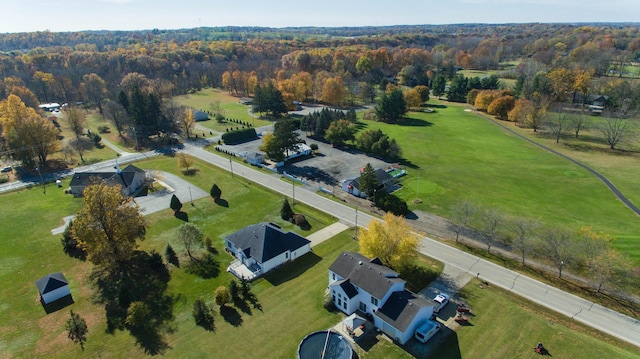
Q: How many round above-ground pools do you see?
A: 1